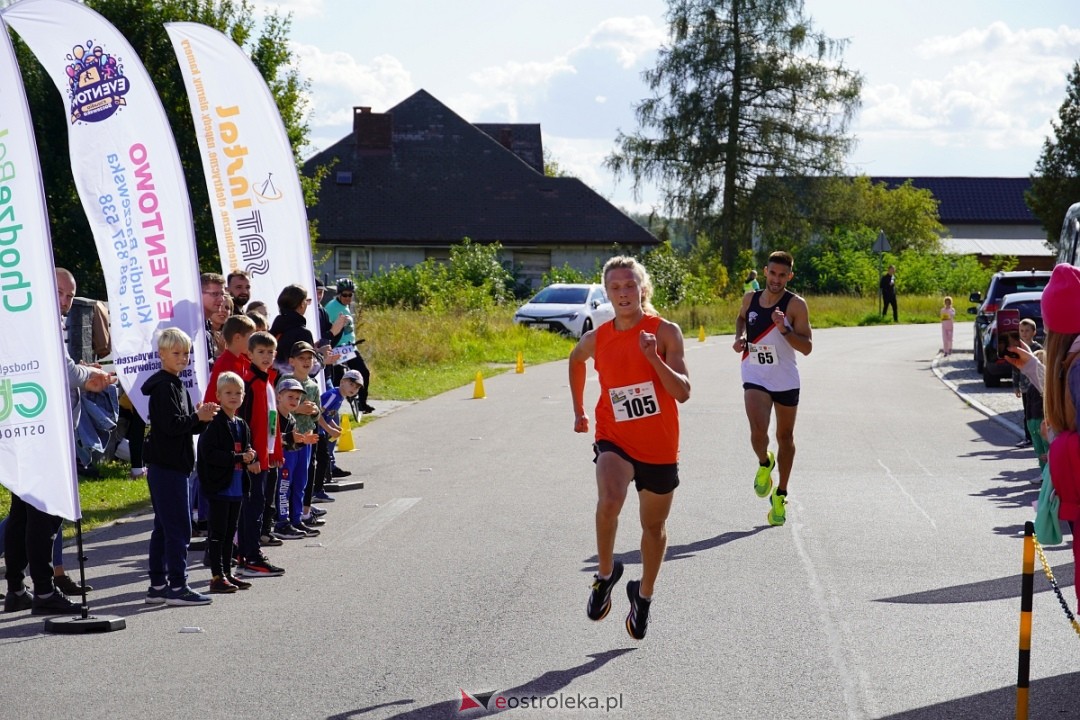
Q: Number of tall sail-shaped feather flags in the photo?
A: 3